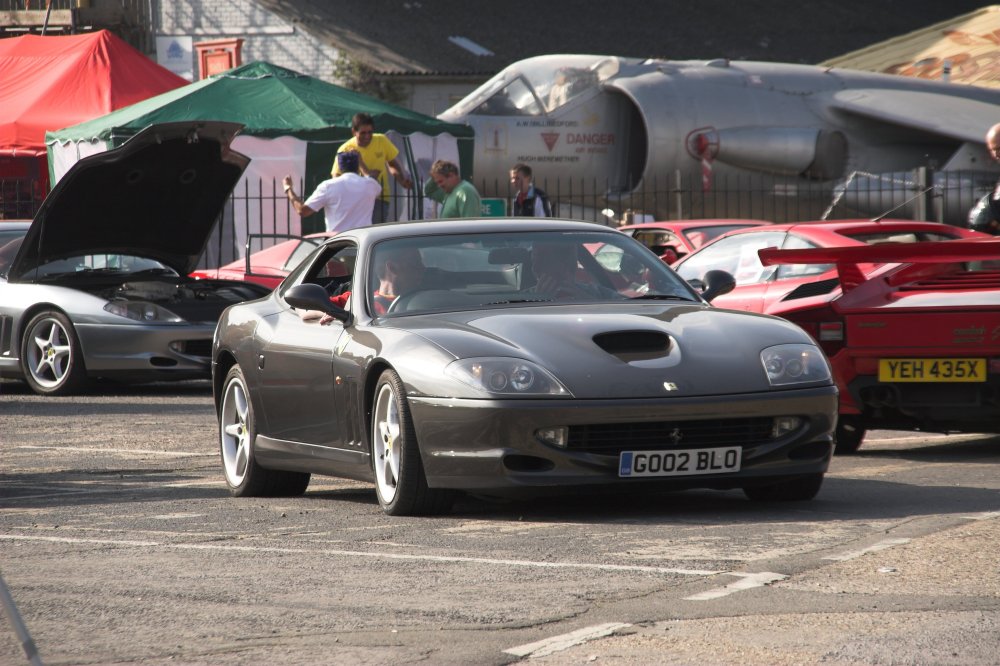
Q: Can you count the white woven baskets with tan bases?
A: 0